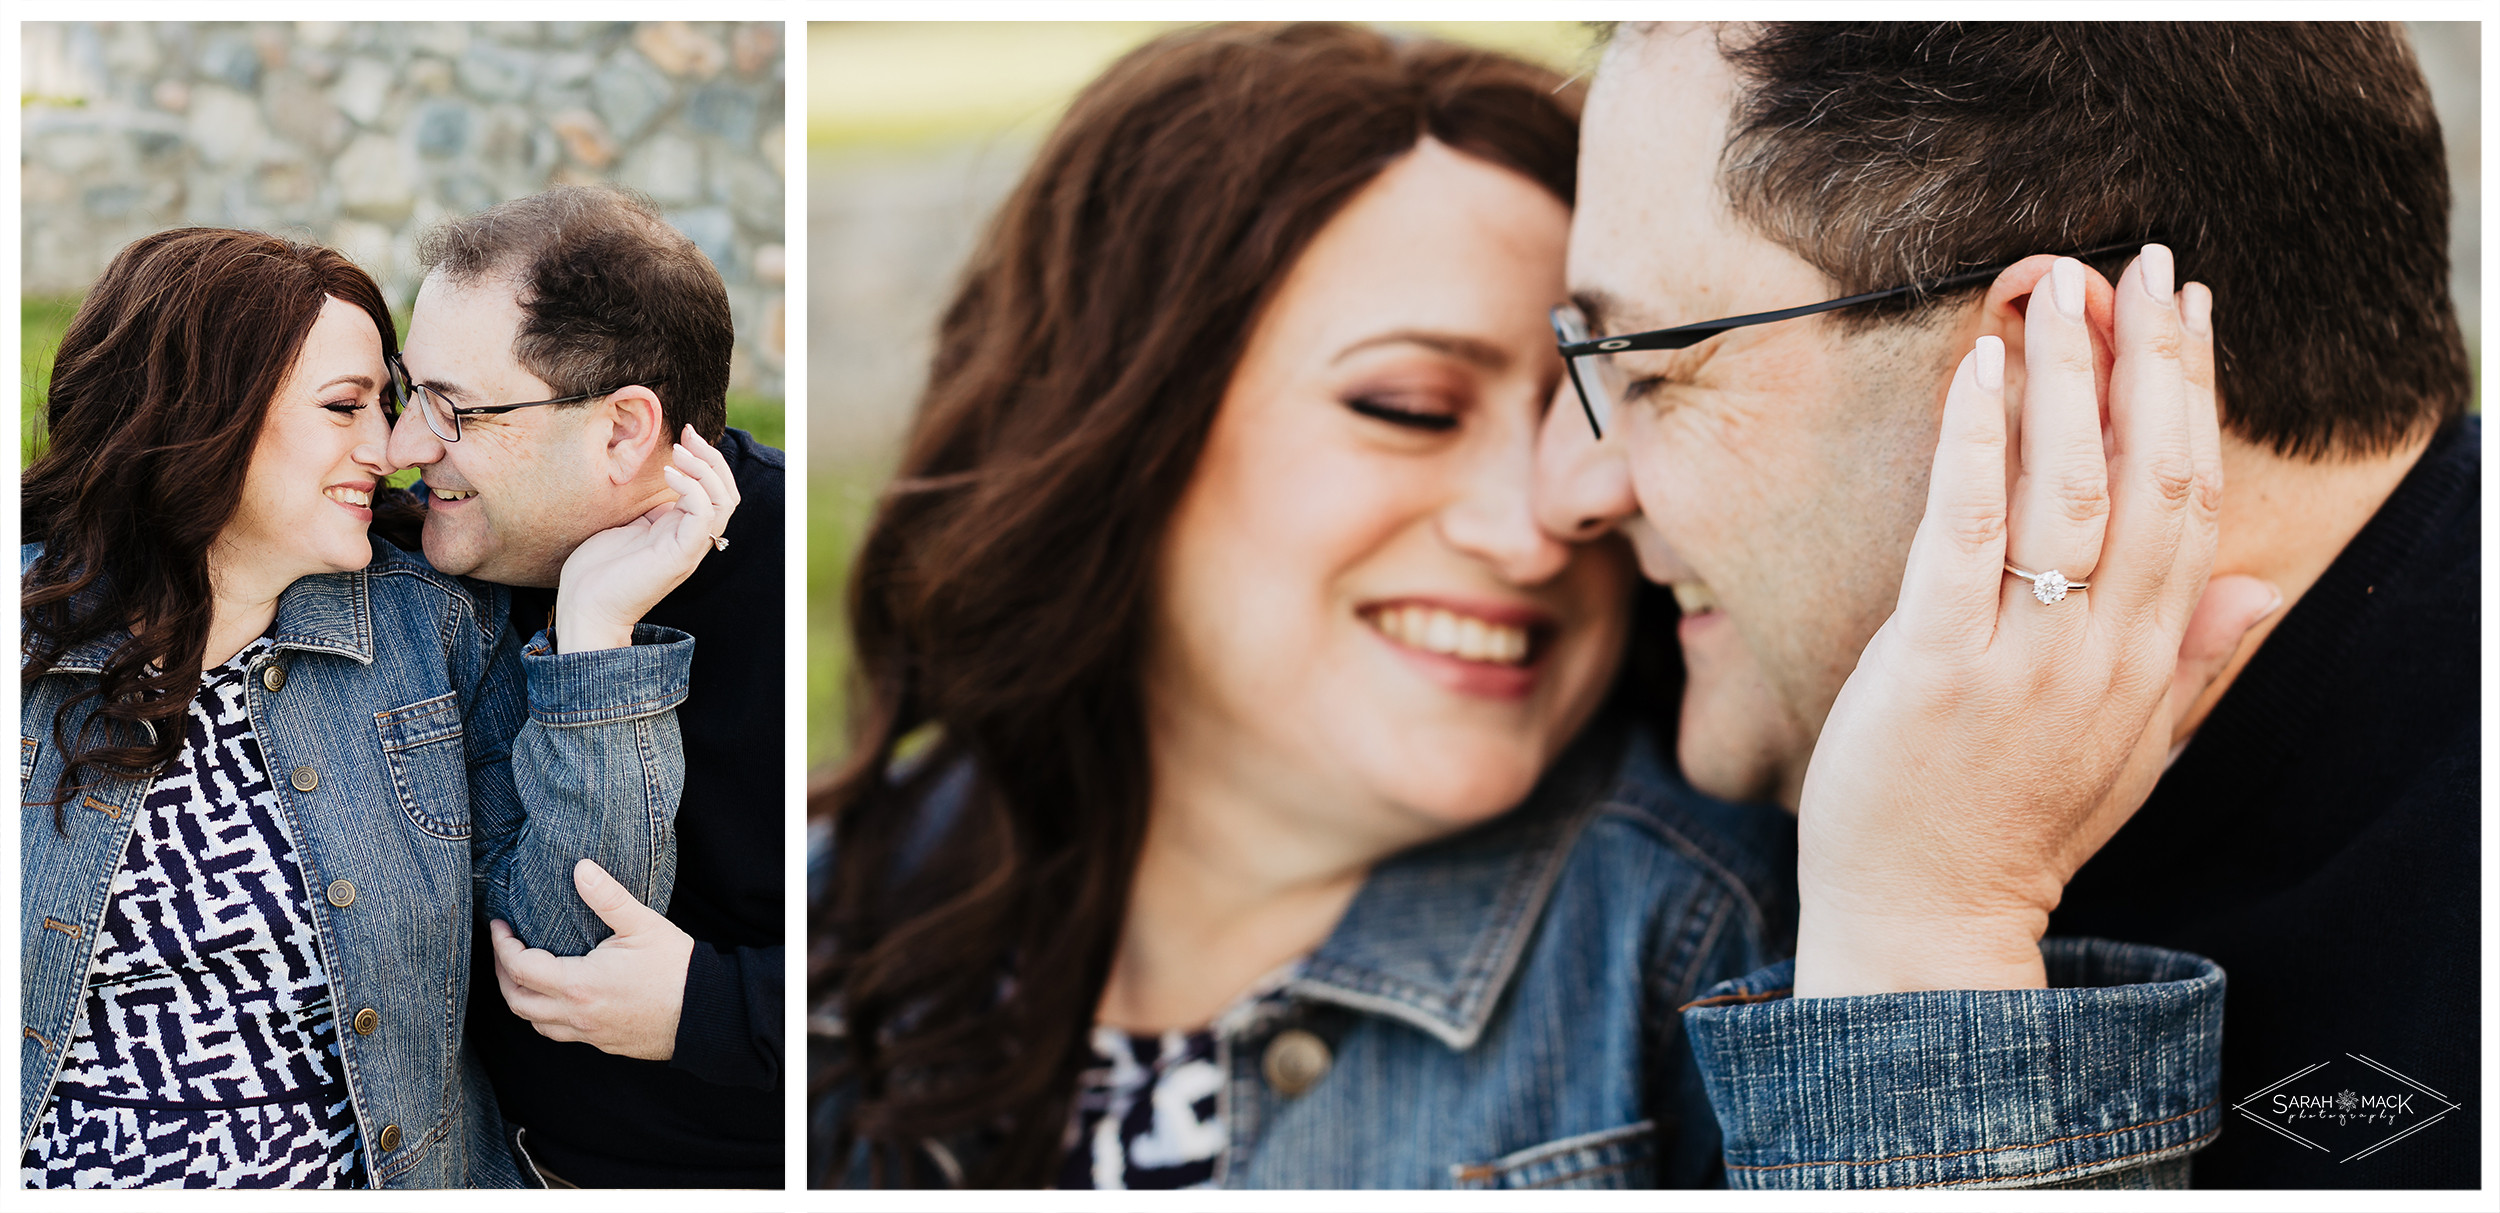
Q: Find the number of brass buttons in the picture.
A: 6